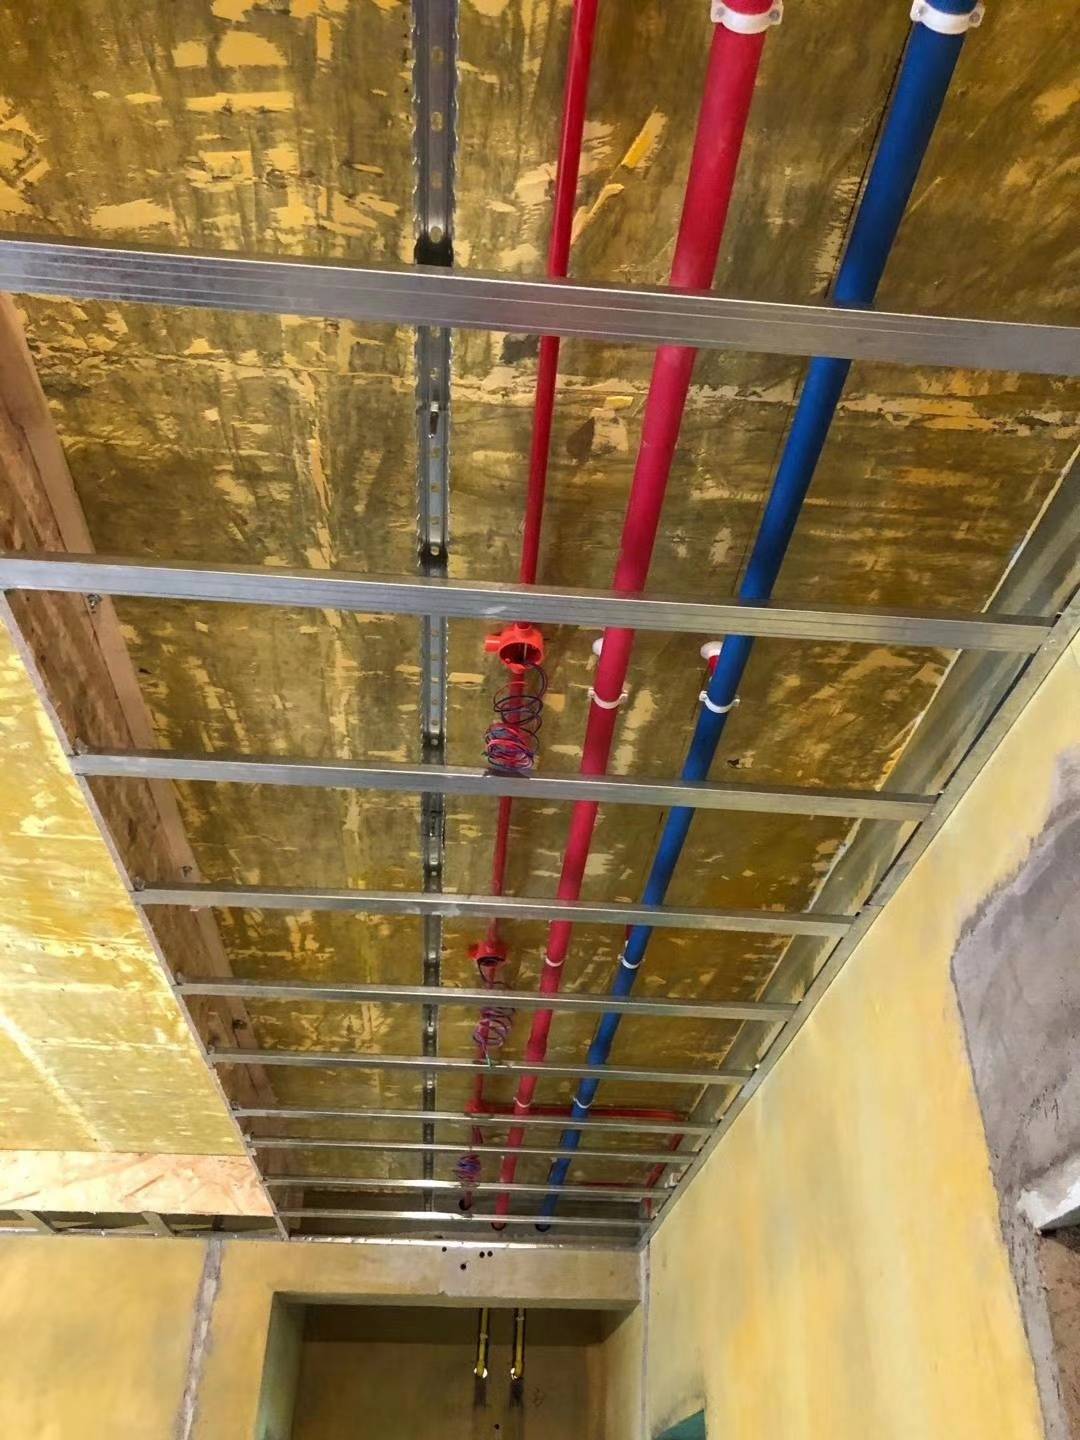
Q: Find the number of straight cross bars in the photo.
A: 10